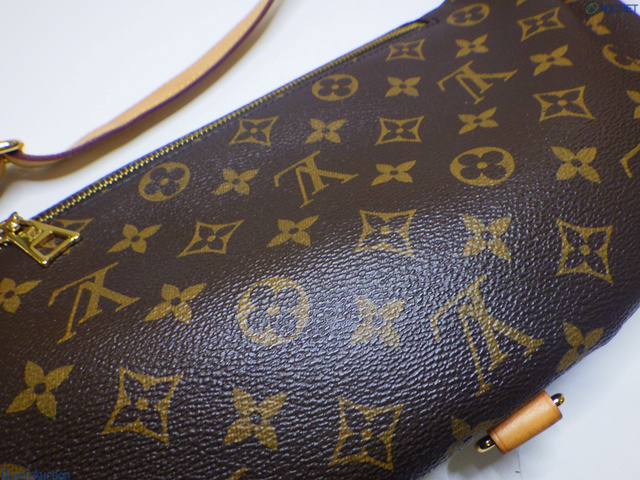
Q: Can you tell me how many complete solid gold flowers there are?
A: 15